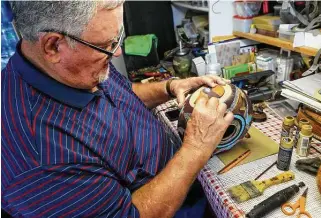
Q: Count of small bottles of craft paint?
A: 4